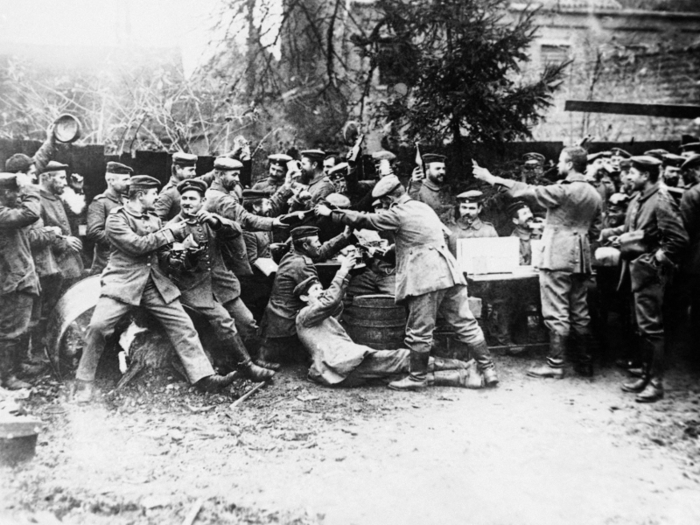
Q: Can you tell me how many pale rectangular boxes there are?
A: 1